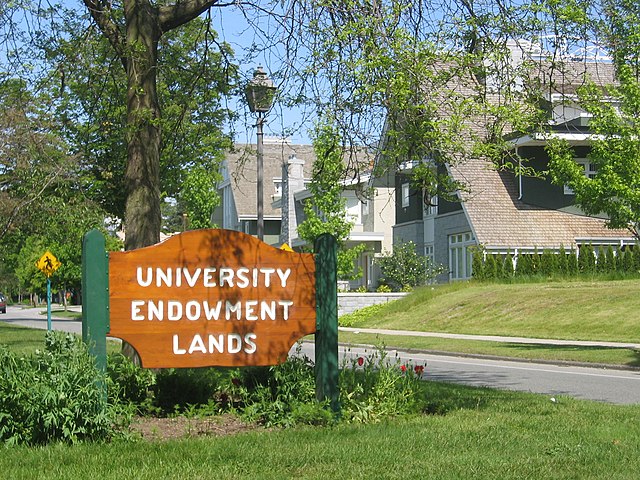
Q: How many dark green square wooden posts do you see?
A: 2